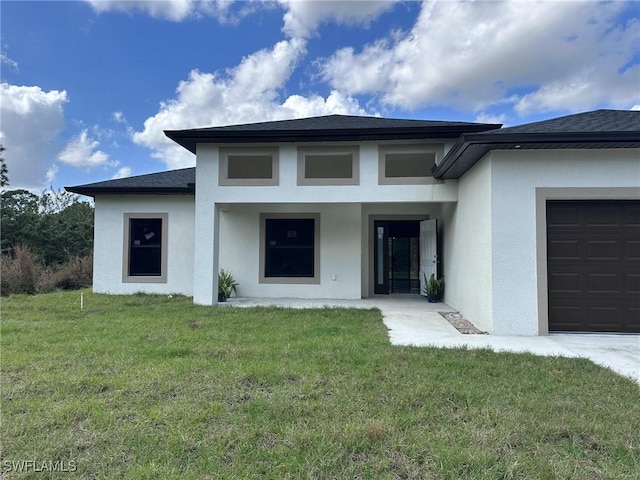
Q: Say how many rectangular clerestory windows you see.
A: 3